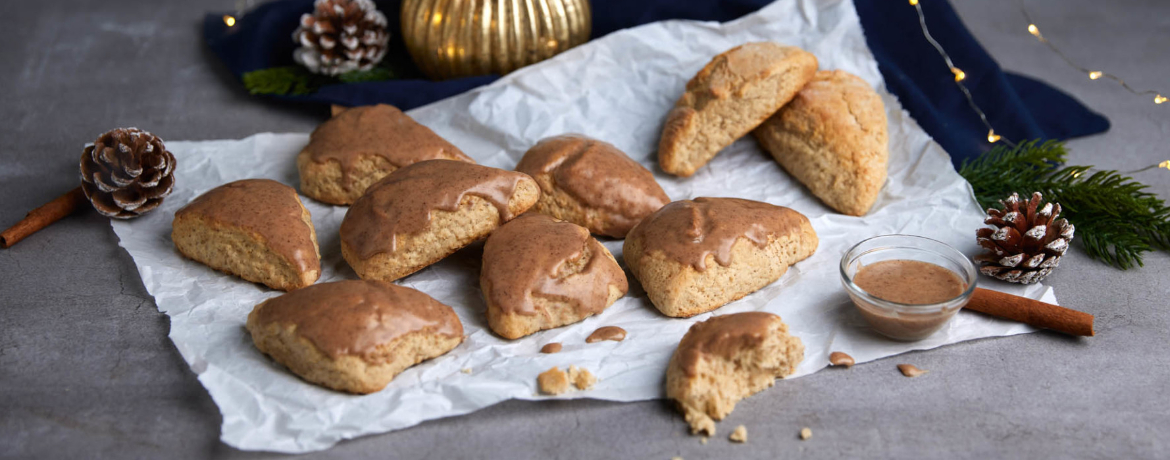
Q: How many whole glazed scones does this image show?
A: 7